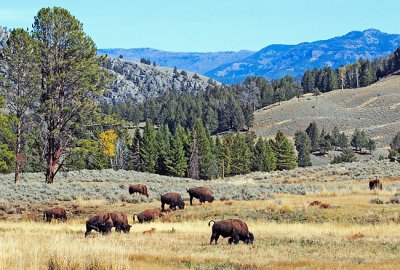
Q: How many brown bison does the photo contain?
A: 9